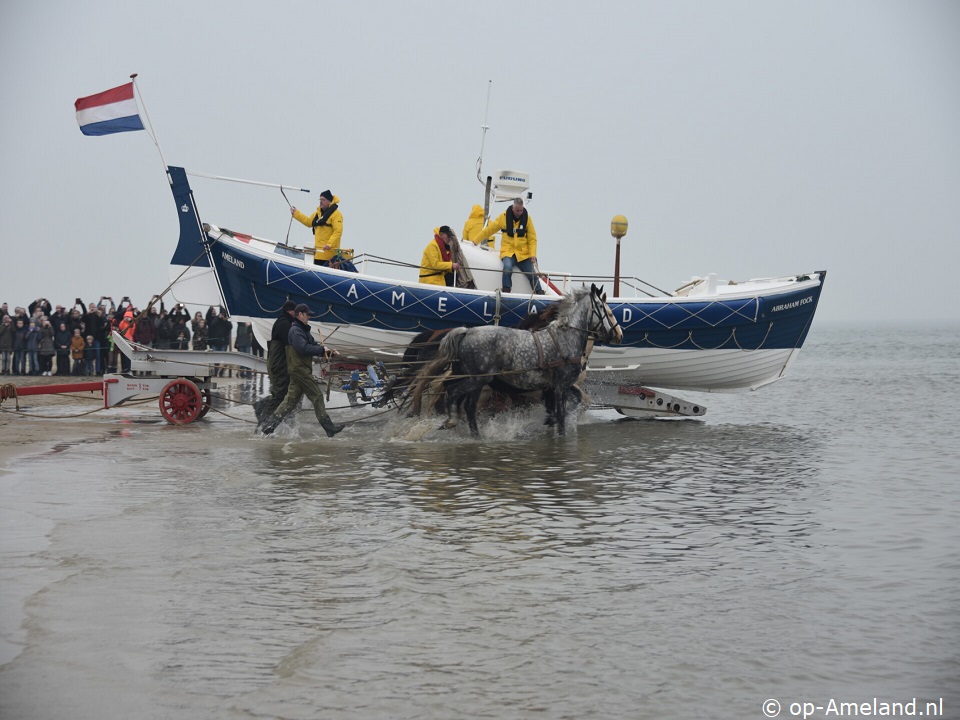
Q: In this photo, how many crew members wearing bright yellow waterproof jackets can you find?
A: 4